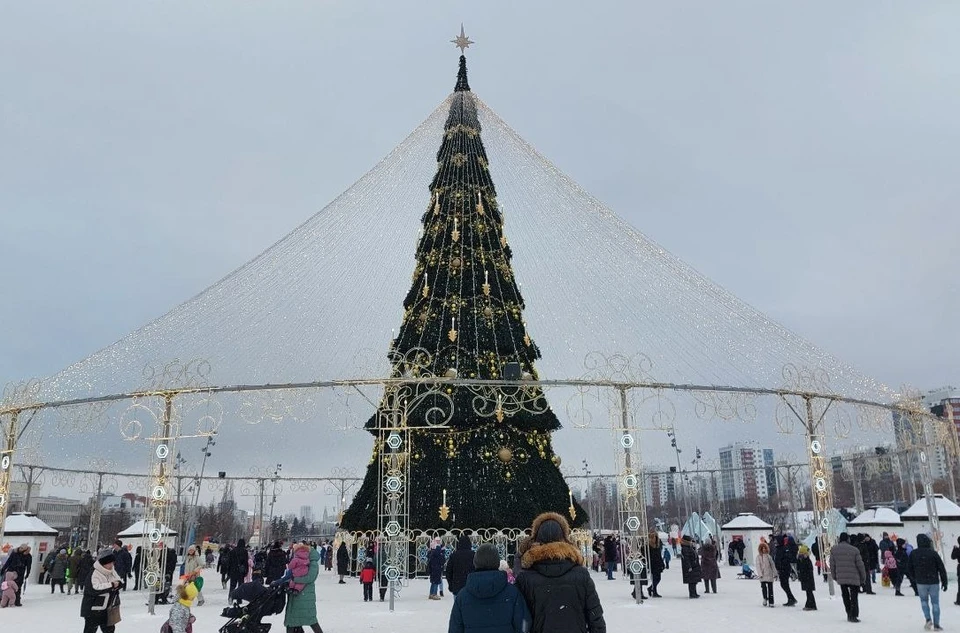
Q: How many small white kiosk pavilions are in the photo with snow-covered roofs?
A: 5